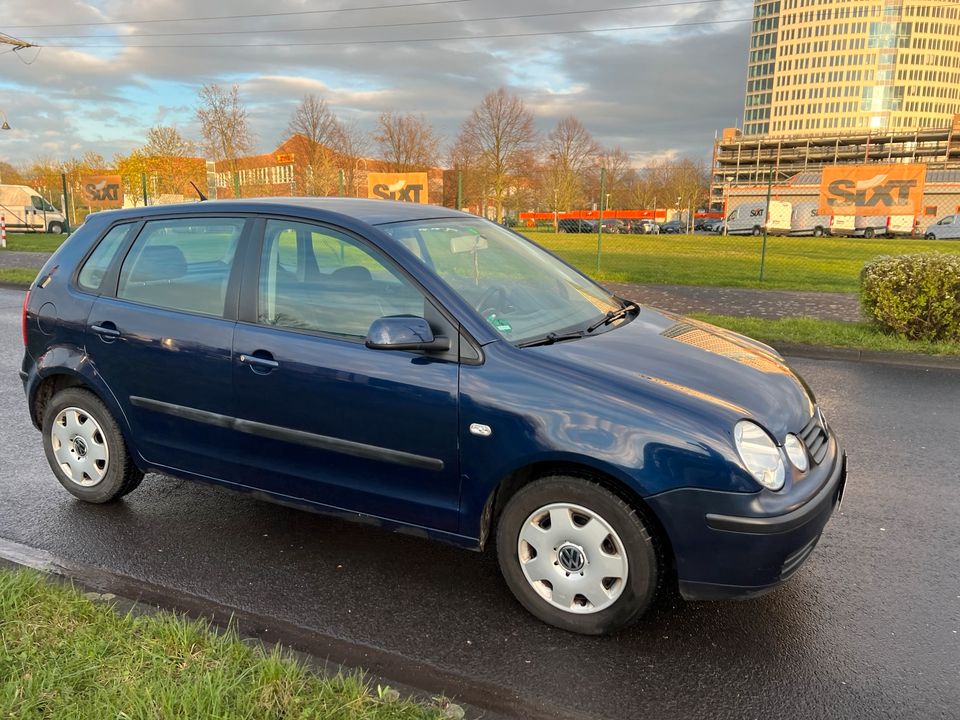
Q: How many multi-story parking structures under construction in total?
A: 1